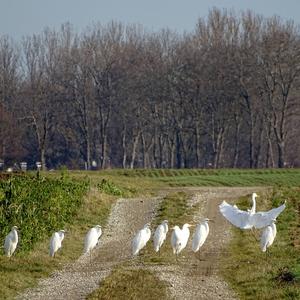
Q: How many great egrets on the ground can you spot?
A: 9